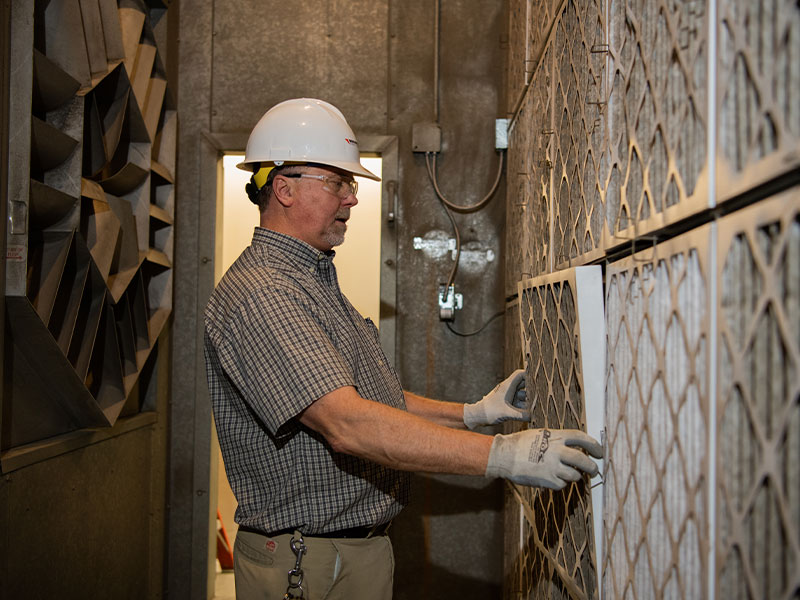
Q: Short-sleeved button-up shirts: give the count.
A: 1